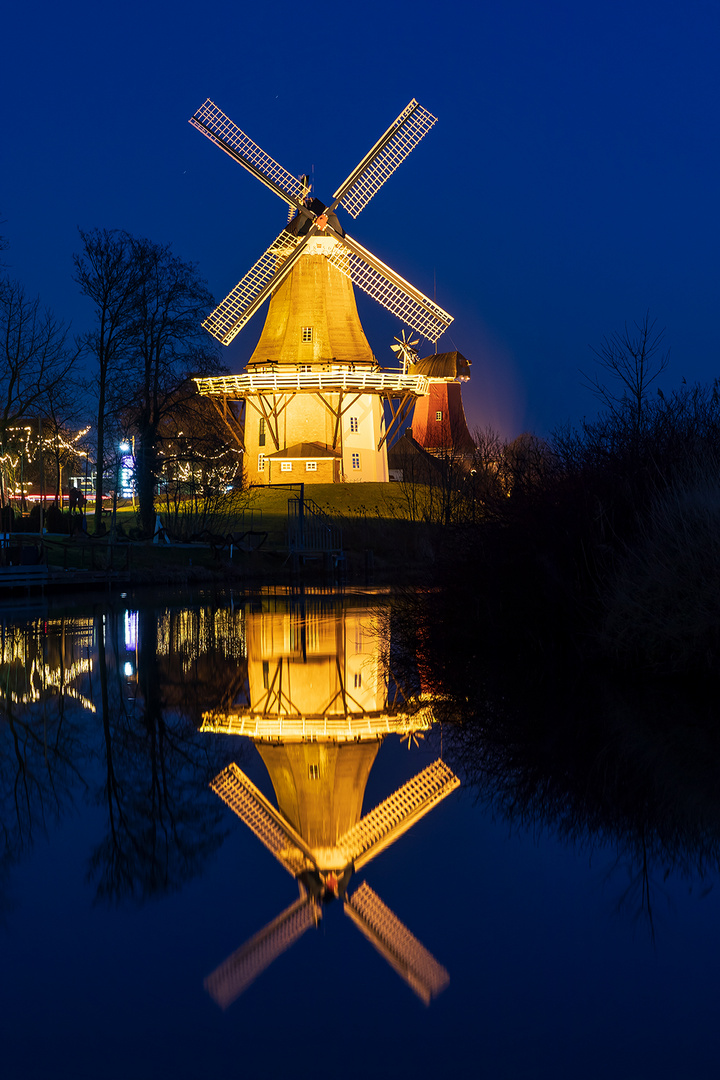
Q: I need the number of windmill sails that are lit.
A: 4